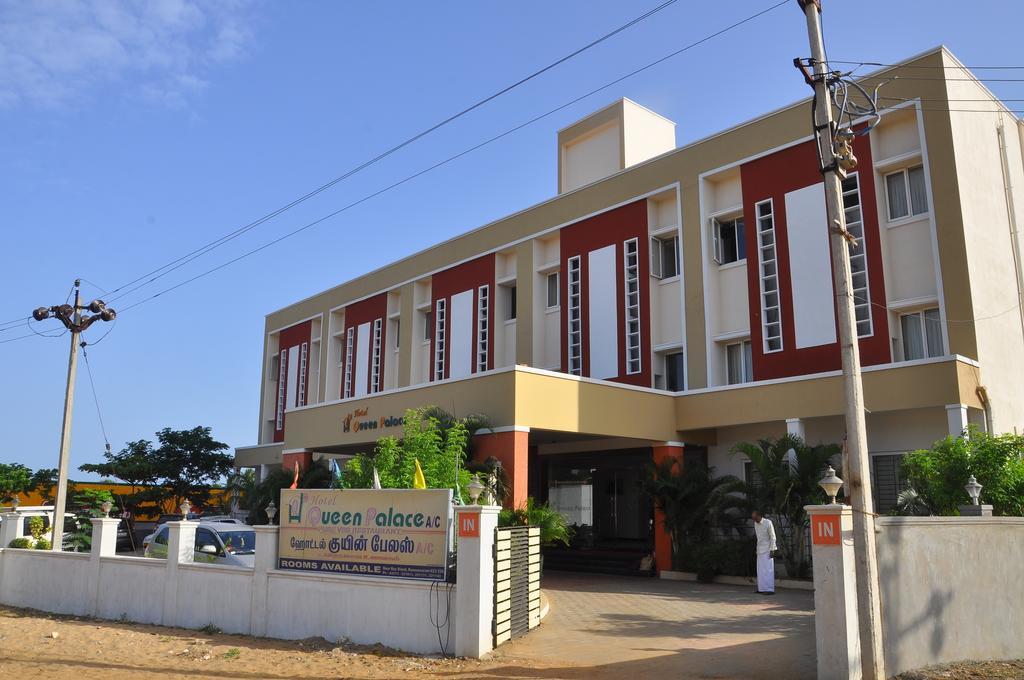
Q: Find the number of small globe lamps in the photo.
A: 7